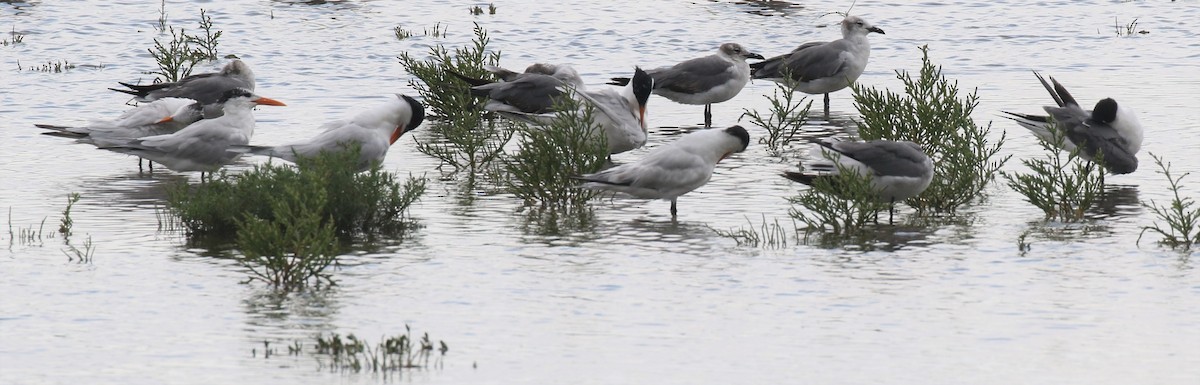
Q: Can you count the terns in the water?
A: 5